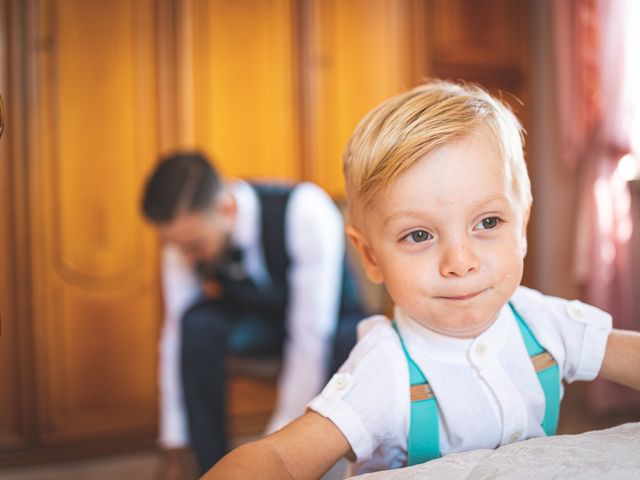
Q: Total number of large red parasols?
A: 0